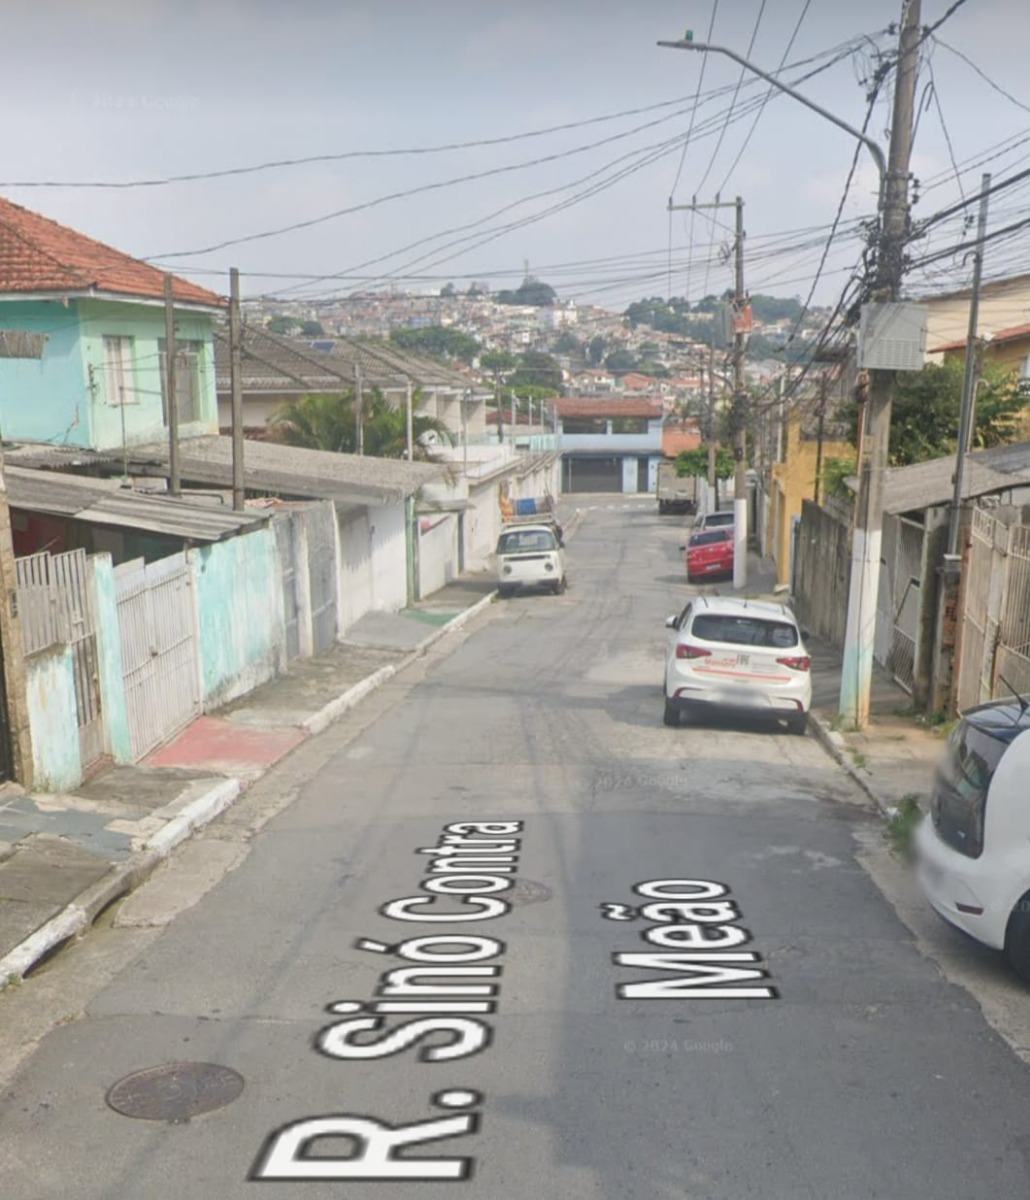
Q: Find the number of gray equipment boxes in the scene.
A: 1